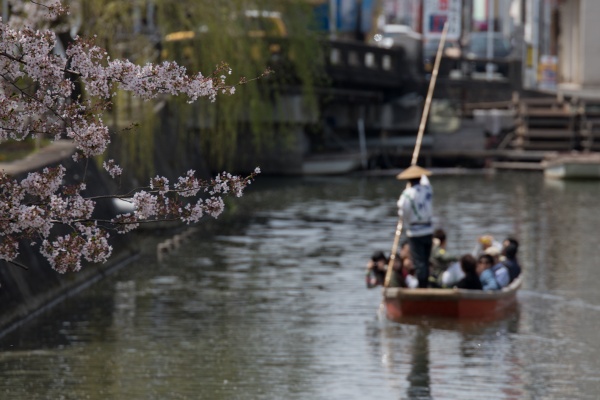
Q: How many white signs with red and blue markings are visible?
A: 1